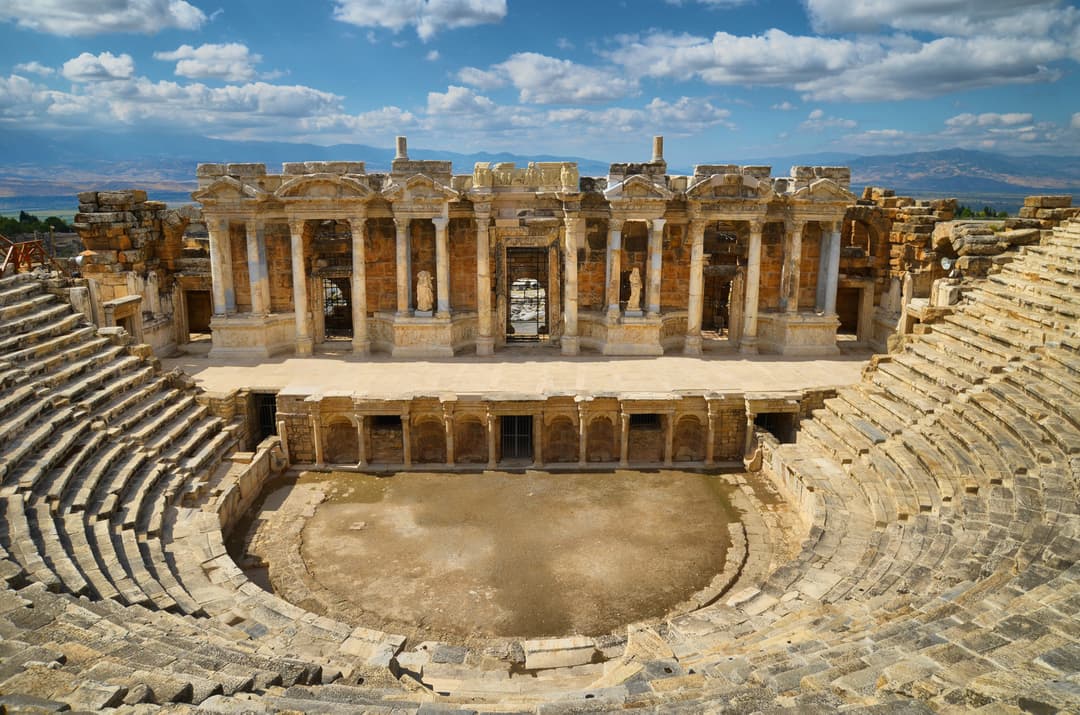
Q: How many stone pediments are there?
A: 6